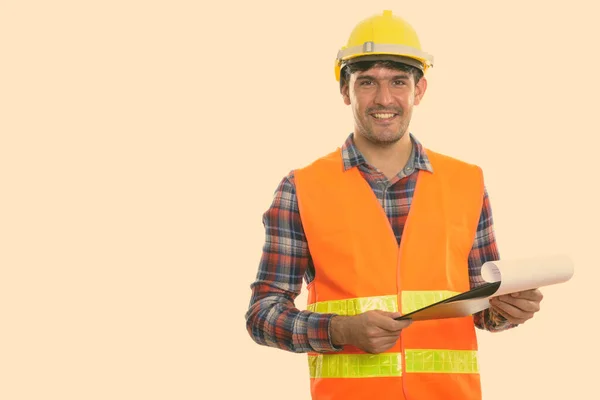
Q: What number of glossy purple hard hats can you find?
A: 0